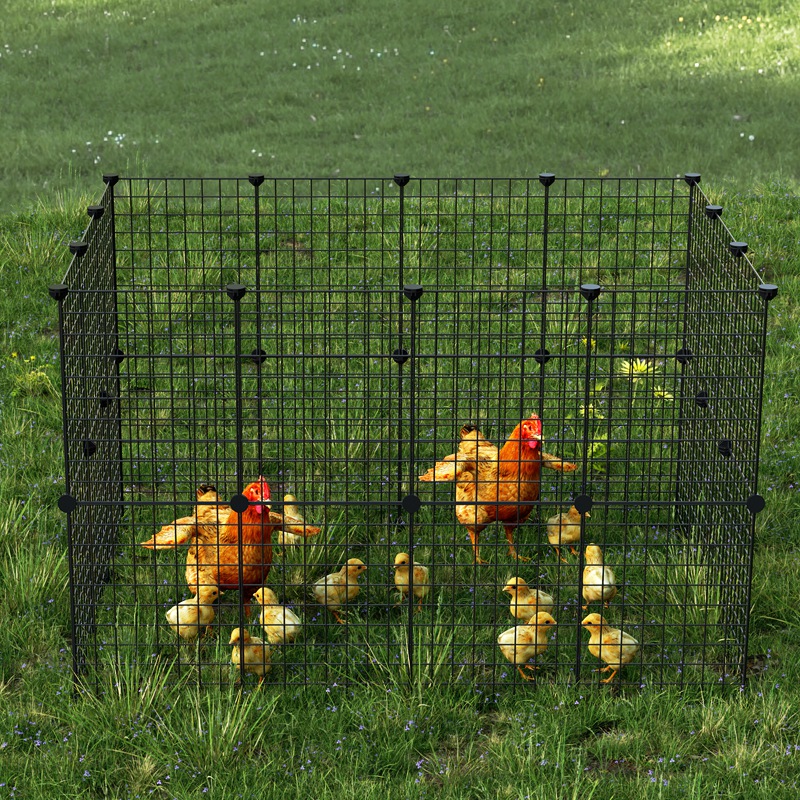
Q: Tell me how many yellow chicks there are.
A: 11